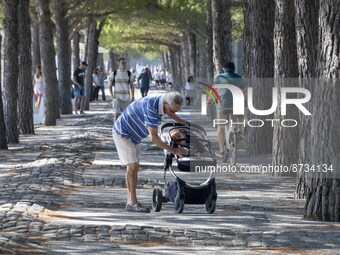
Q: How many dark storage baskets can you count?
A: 1